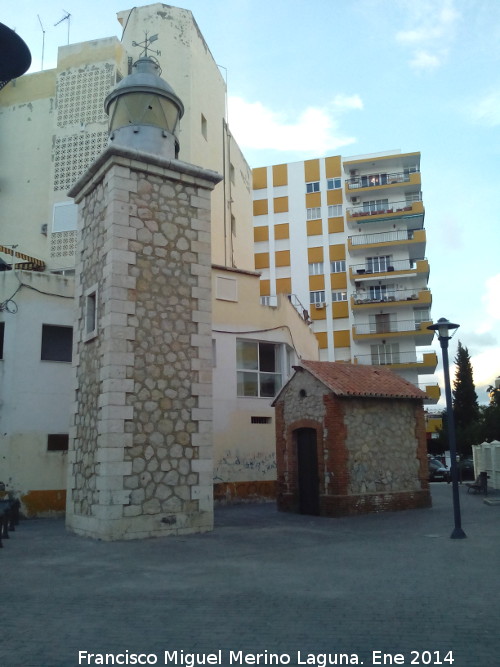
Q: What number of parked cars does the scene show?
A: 2